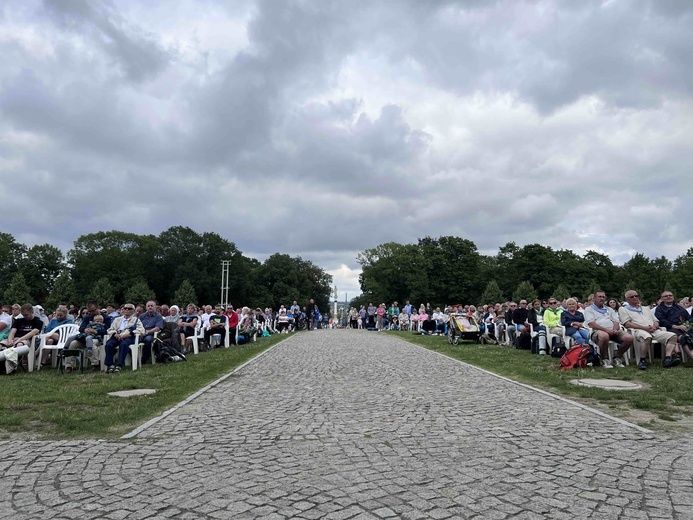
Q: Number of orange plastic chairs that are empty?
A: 0